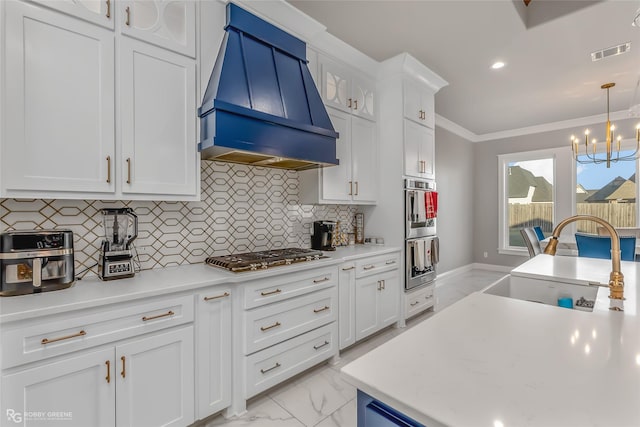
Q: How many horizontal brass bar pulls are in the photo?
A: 14